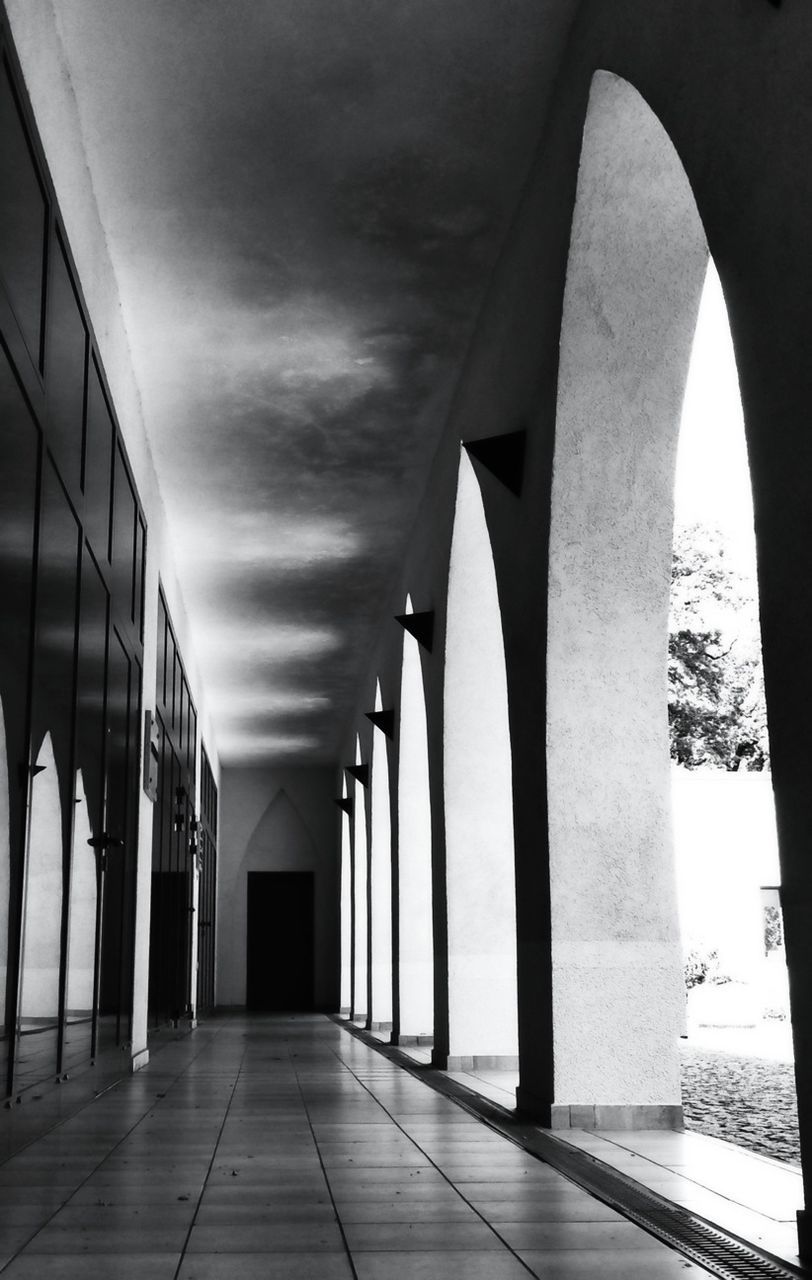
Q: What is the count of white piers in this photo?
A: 6